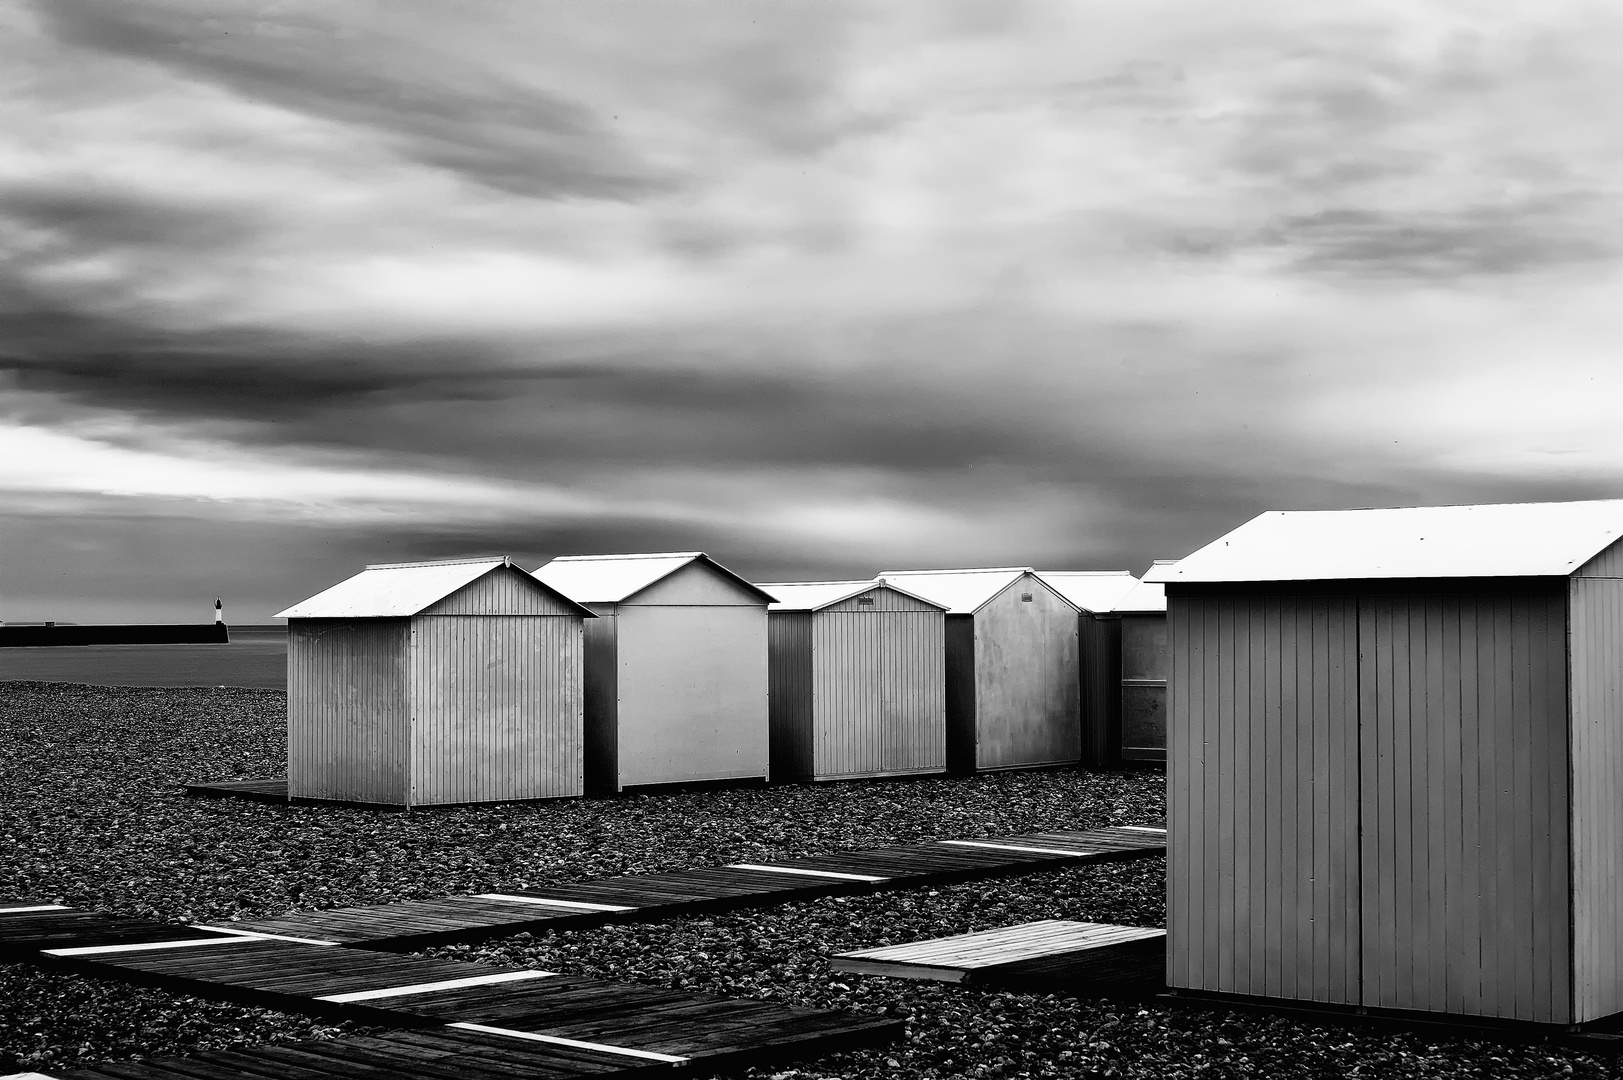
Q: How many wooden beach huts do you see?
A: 7